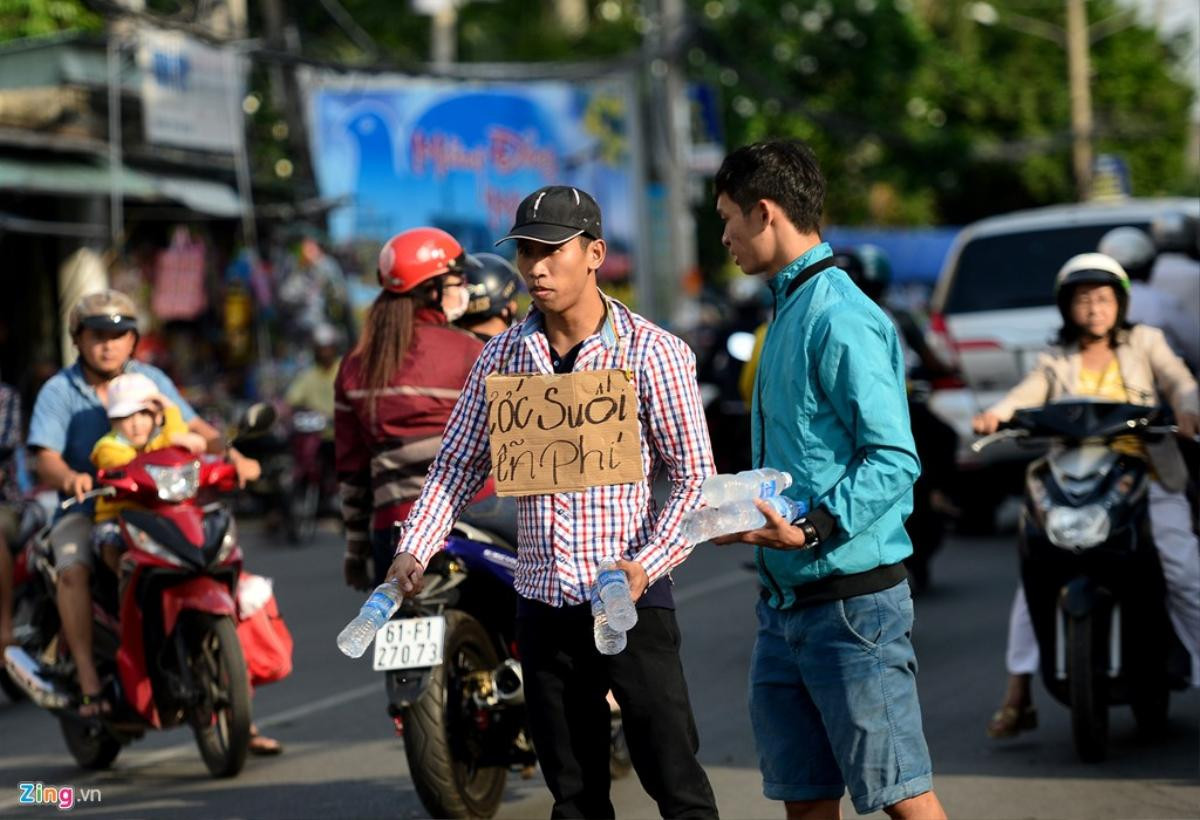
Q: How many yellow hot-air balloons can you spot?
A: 0